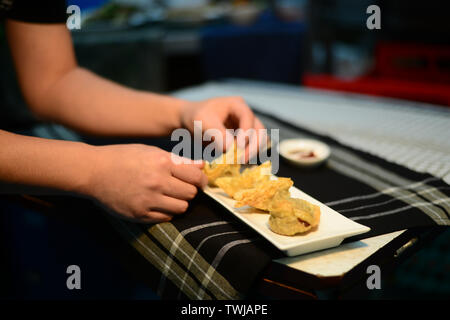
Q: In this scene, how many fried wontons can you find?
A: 4